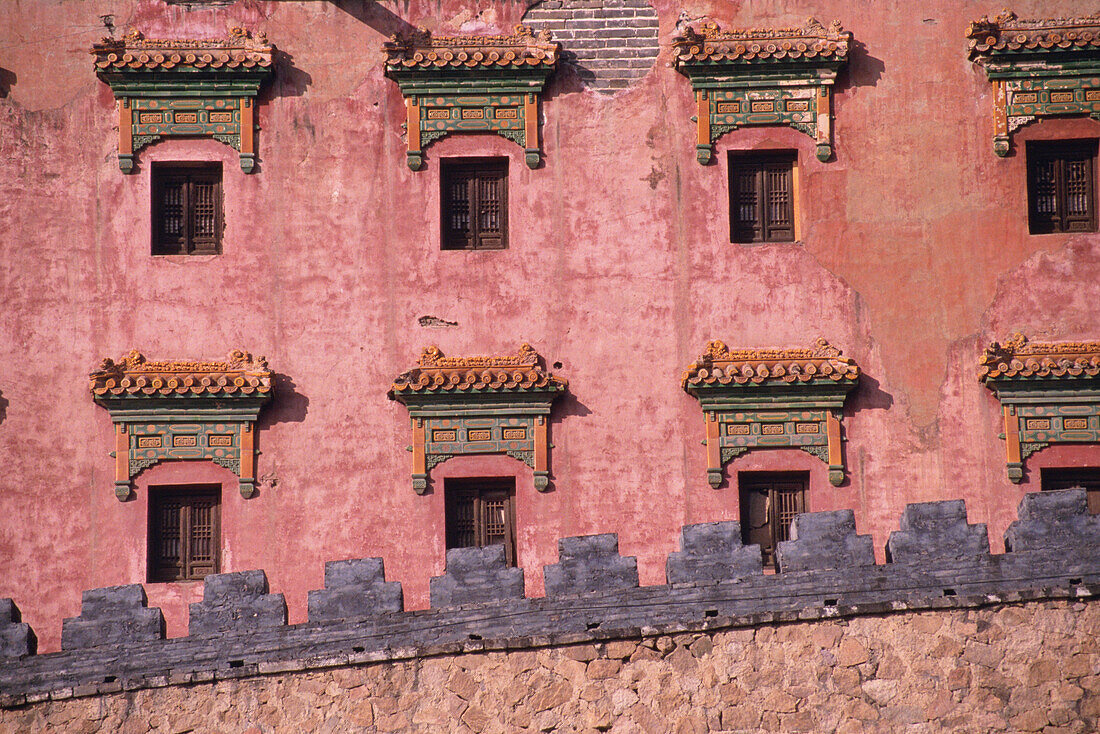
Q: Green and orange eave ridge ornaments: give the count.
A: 8